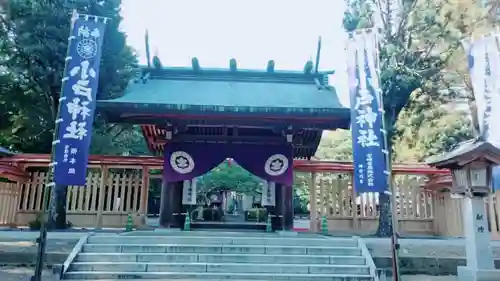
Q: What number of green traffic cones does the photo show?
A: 4